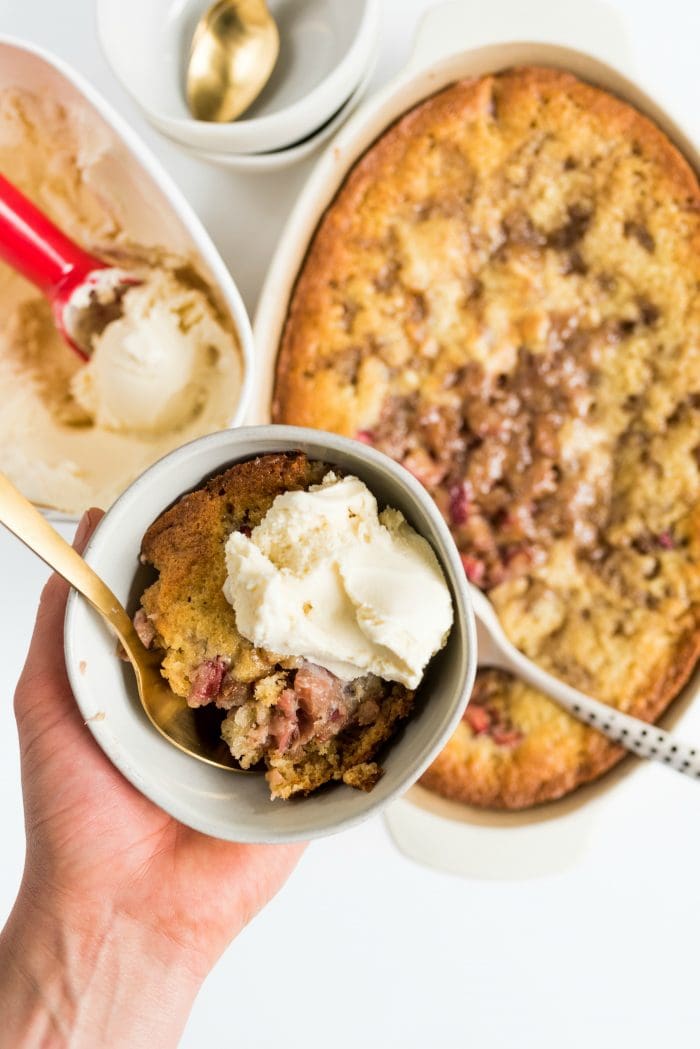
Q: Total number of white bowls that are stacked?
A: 2